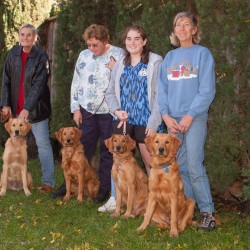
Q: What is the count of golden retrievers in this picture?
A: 4